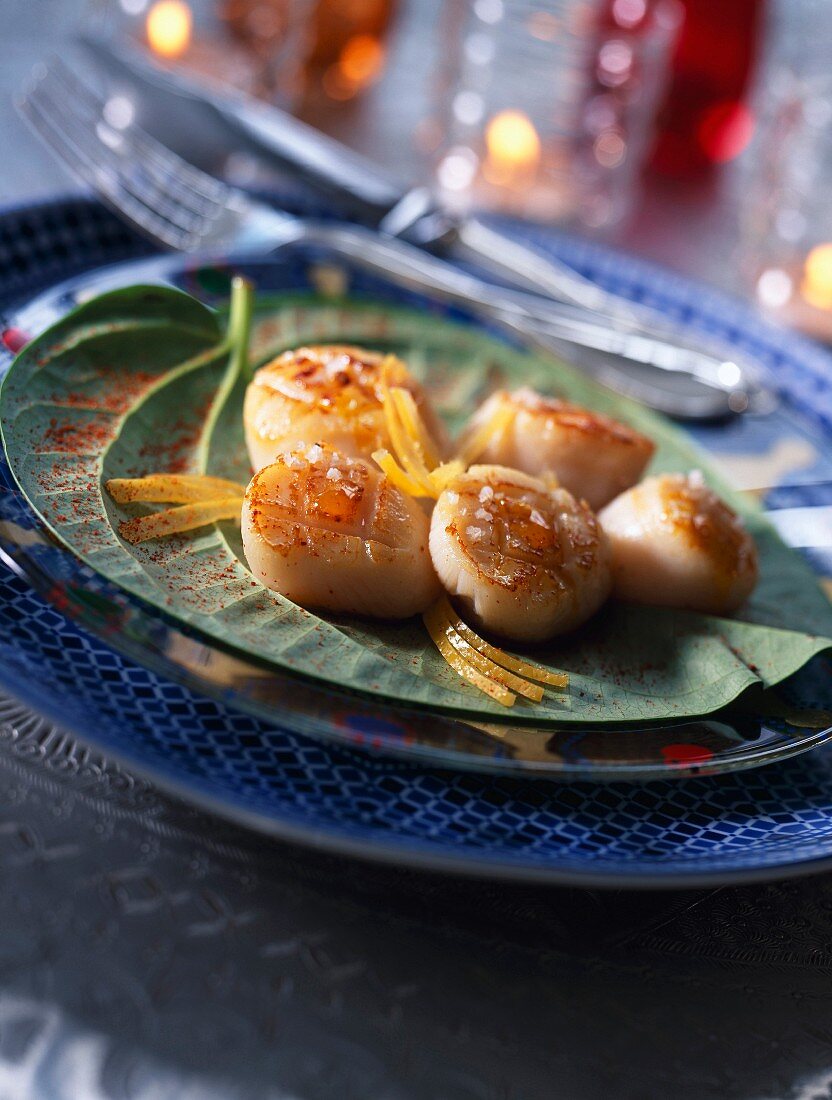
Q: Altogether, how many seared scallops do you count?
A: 5